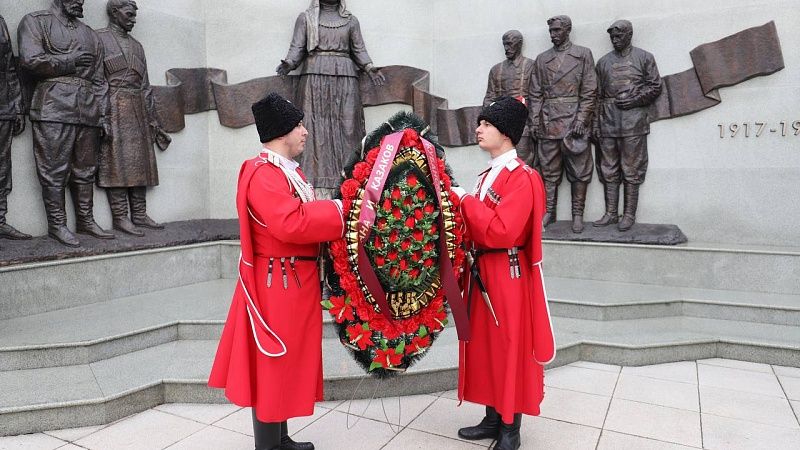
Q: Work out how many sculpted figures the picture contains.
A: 7